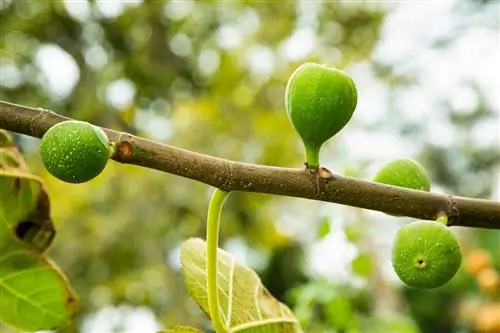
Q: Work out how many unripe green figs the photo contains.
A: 4